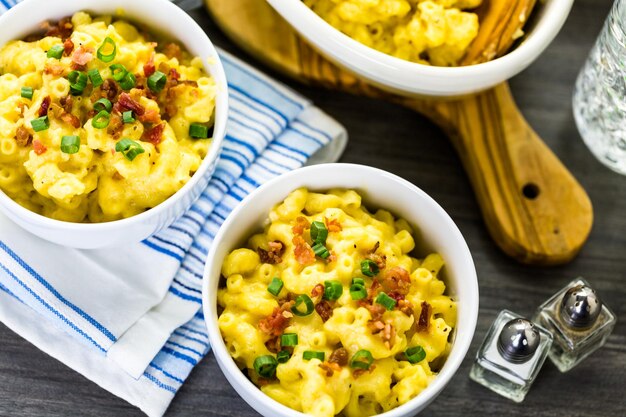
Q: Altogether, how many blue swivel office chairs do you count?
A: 0